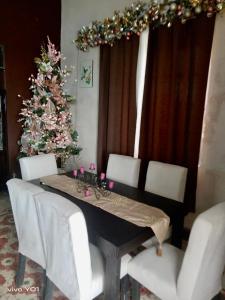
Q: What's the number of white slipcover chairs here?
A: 6